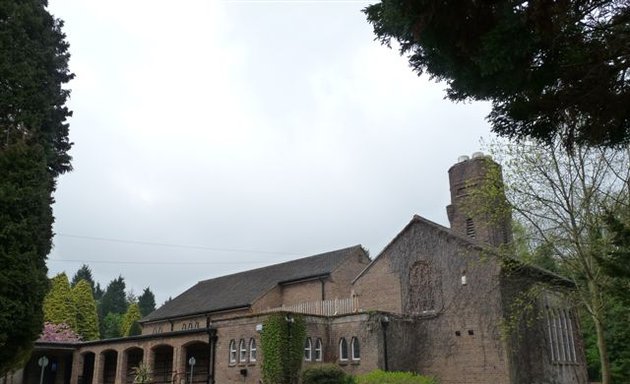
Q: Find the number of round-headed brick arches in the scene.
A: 5